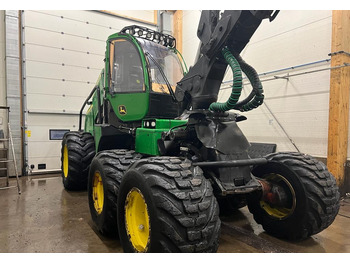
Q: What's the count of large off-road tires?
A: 4